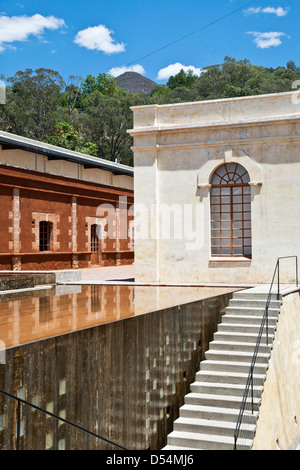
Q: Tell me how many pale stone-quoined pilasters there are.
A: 3